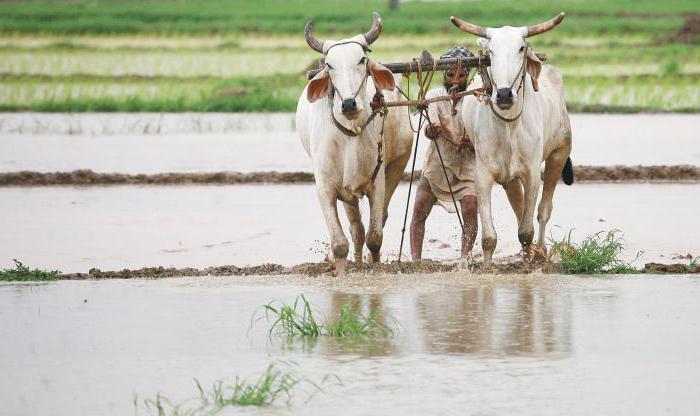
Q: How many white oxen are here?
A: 2